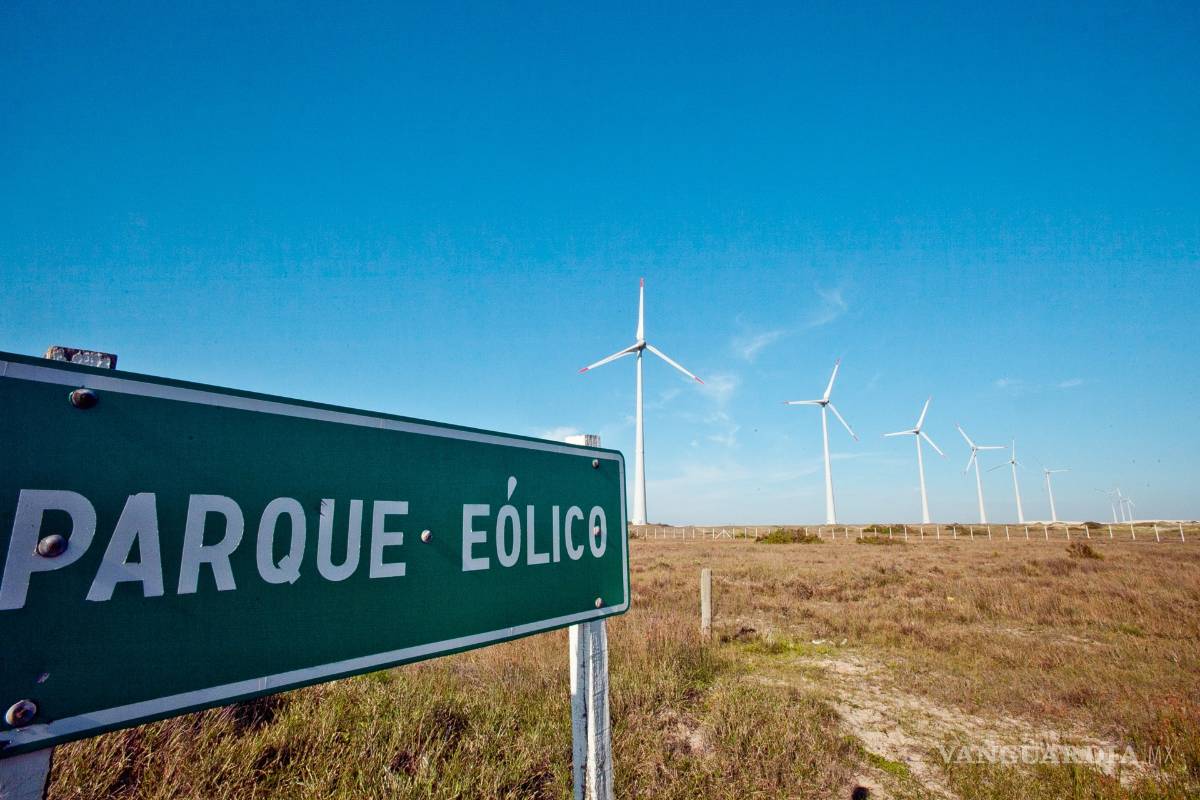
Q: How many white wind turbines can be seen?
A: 9